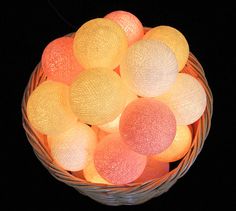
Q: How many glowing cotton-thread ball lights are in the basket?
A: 15